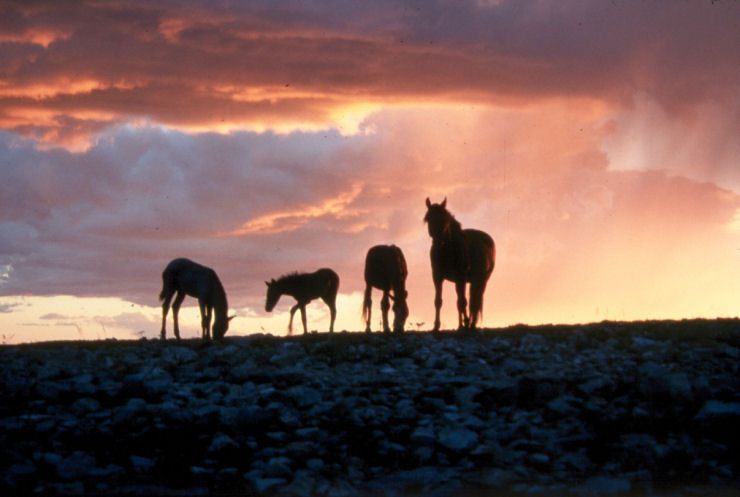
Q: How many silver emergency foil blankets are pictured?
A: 0